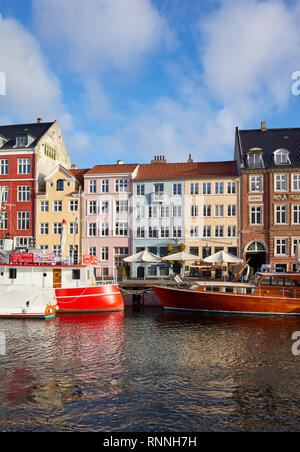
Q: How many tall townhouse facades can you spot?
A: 6